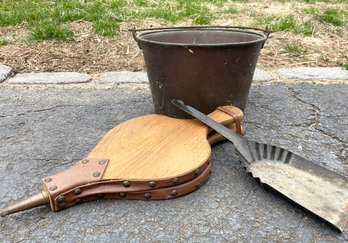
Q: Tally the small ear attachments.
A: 2